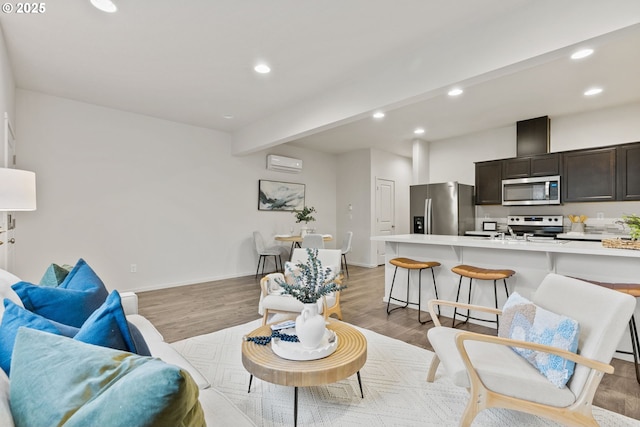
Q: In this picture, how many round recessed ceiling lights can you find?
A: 7